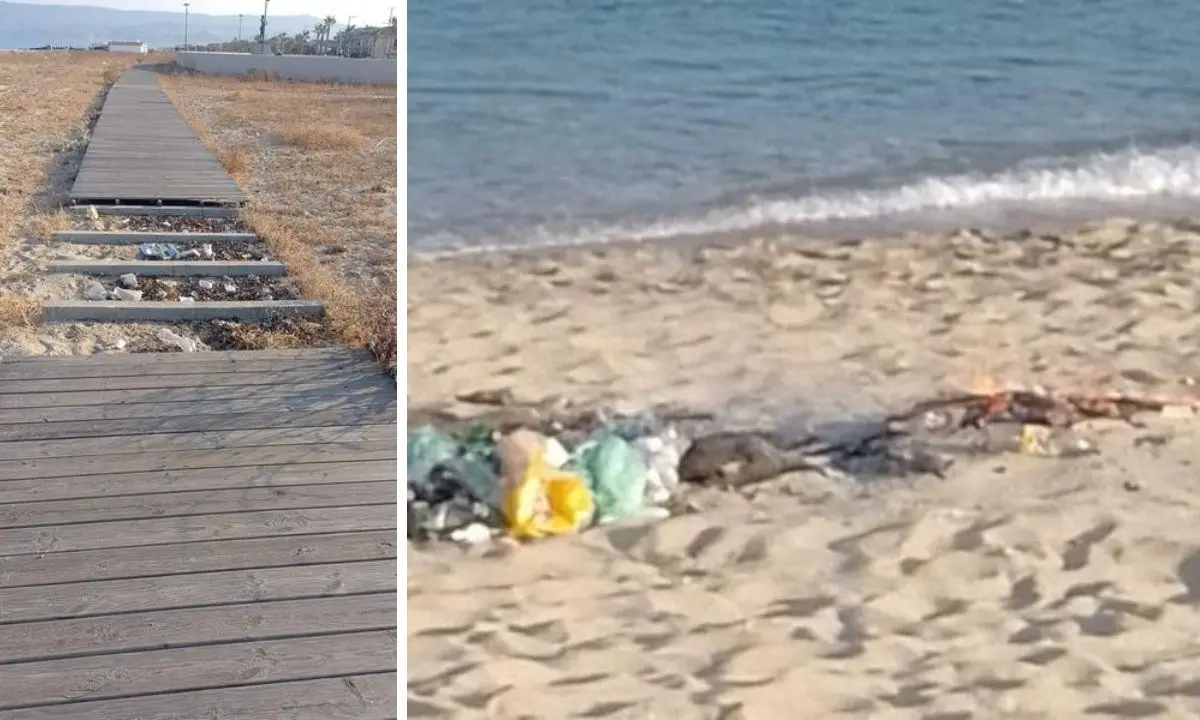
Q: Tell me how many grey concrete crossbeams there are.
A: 4